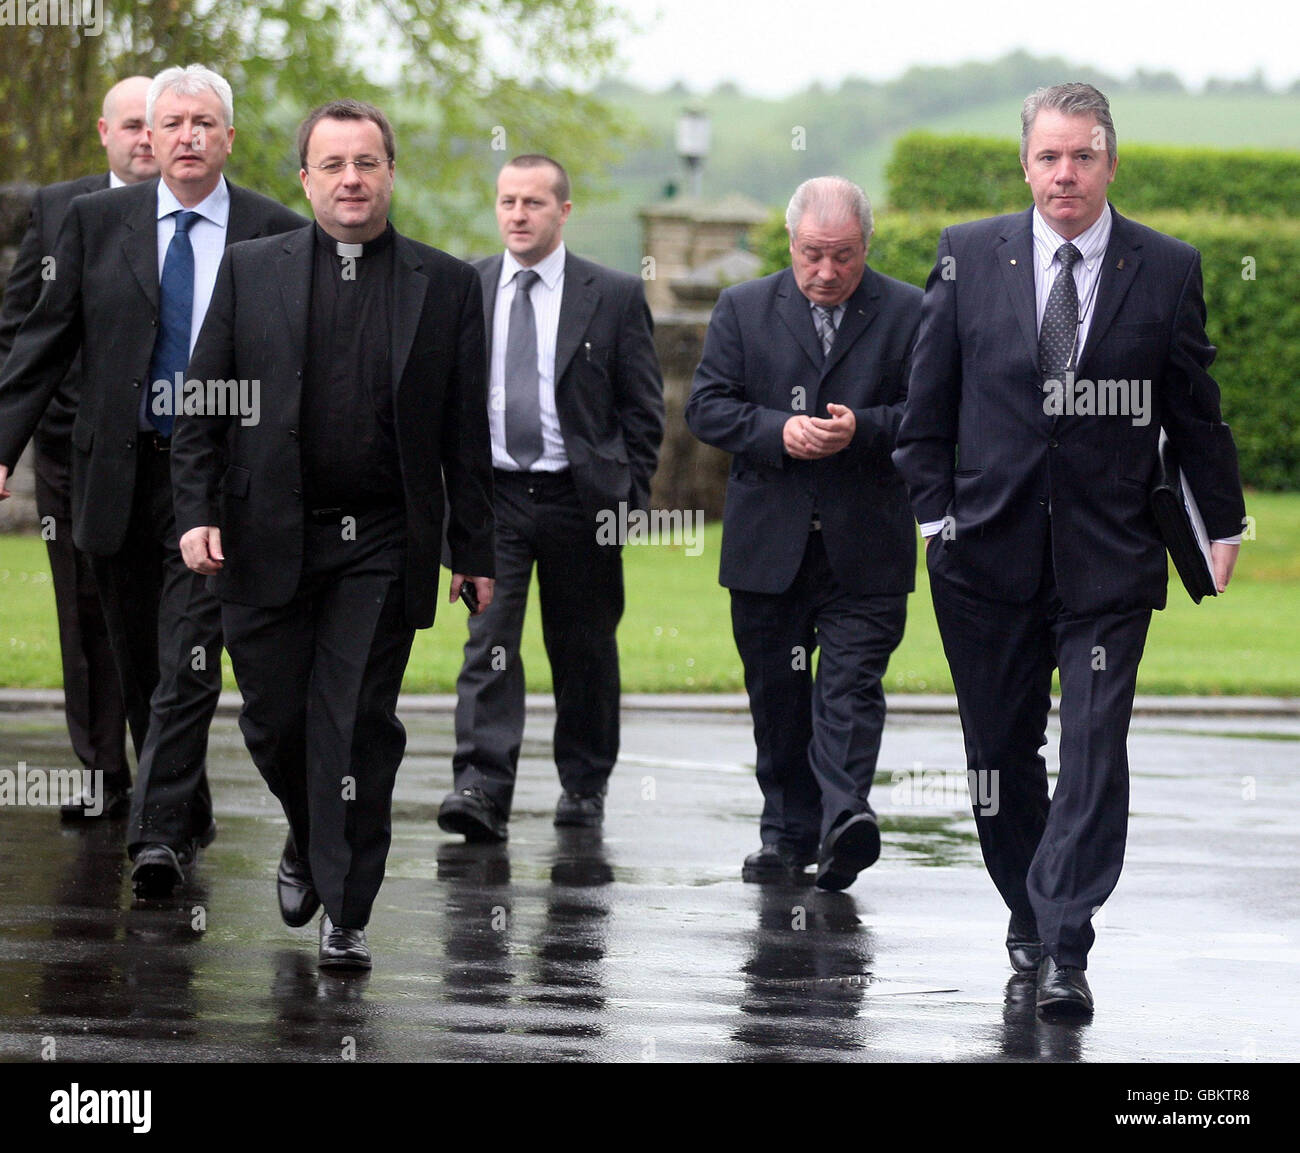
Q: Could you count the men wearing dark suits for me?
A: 6